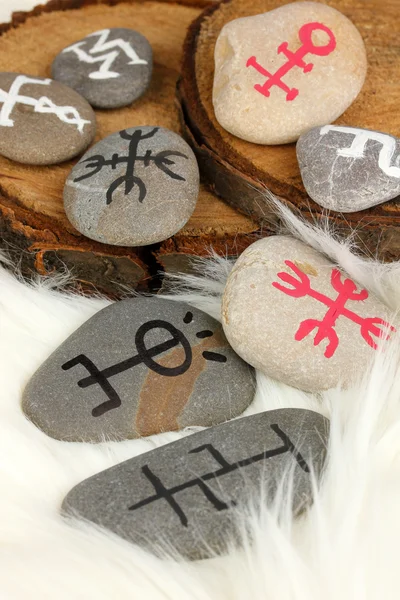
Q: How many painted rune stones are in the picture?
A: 8